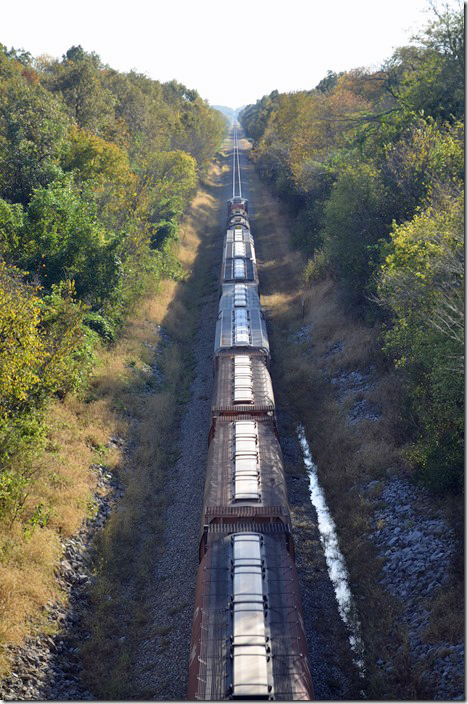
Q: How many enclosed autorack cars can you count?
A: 0